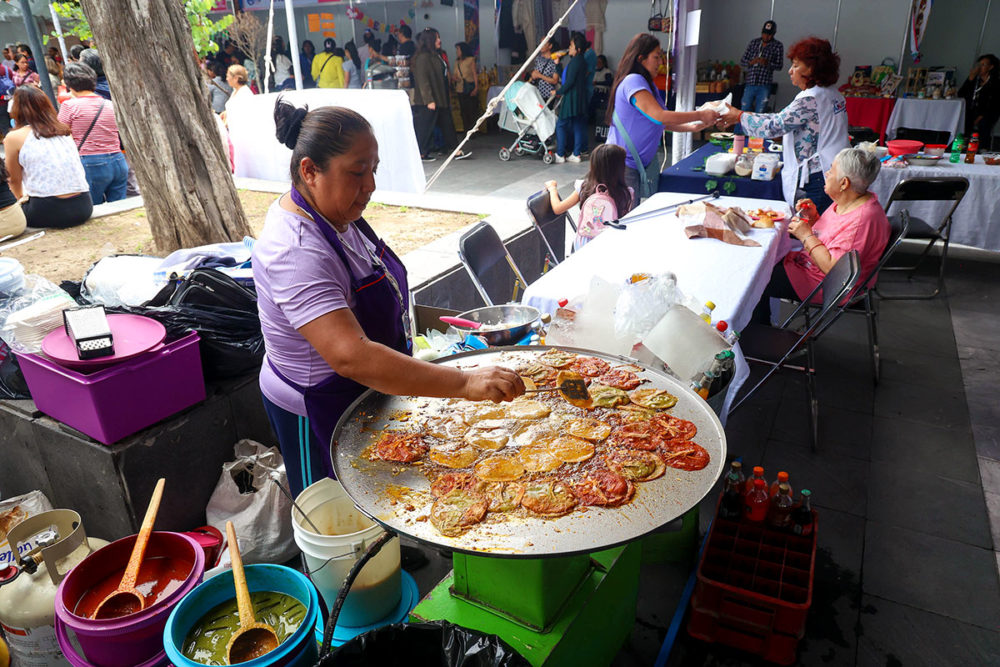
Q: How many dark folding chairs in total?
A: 5